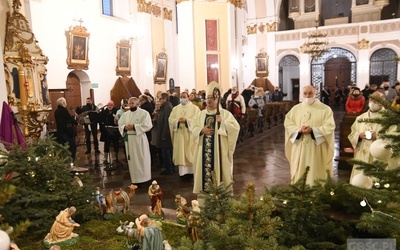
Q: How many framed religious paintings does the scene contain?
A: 4